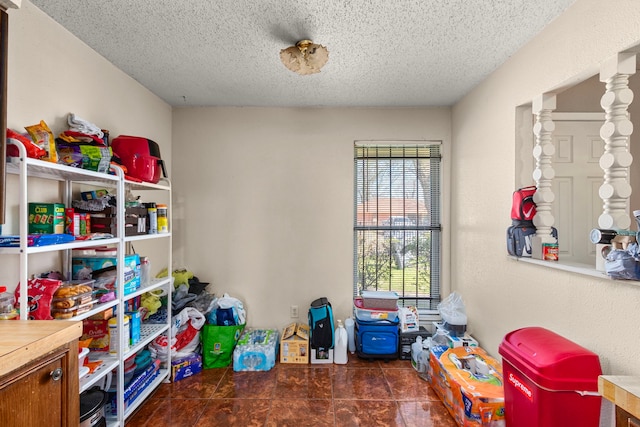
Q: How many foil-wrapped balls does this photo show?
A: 0